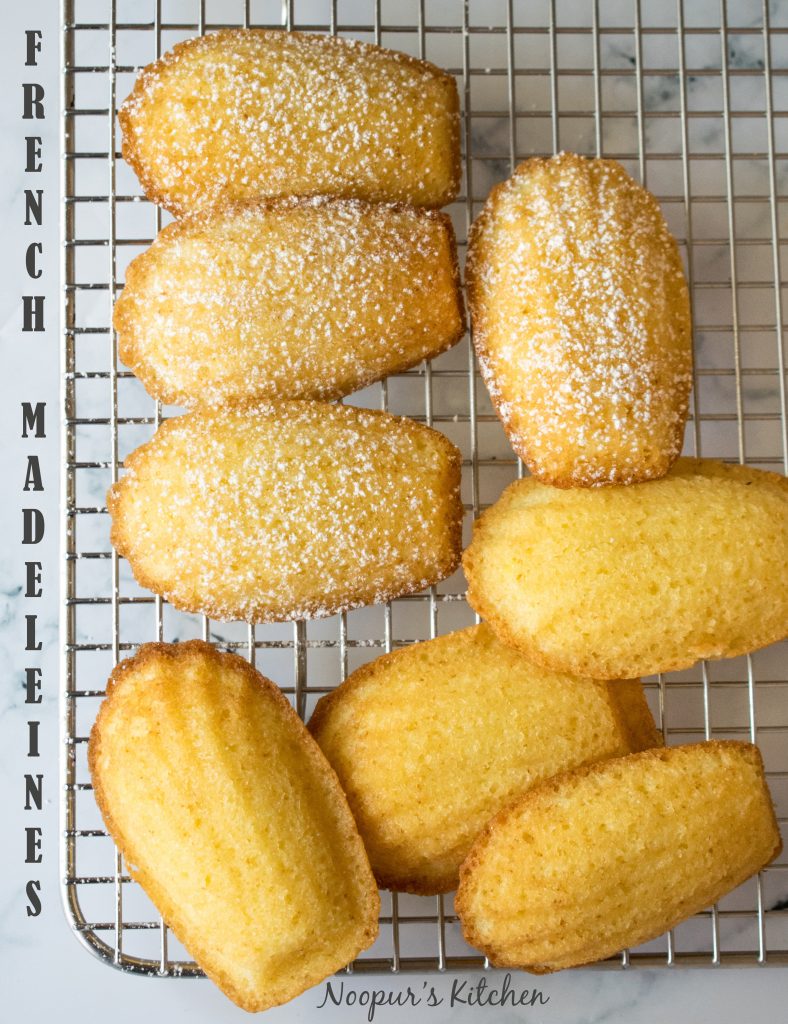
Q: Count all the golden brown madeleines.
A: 8